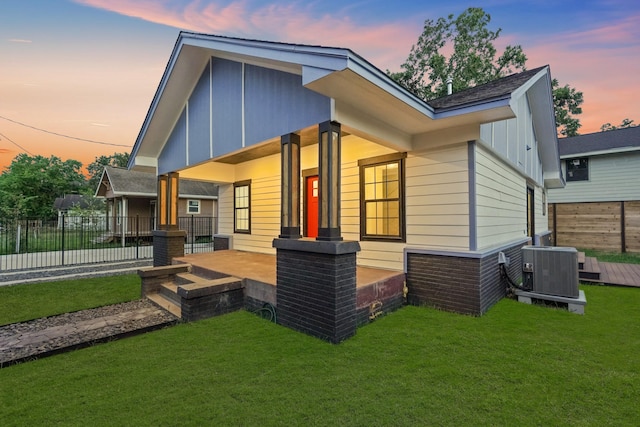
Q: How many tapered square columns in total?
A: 4